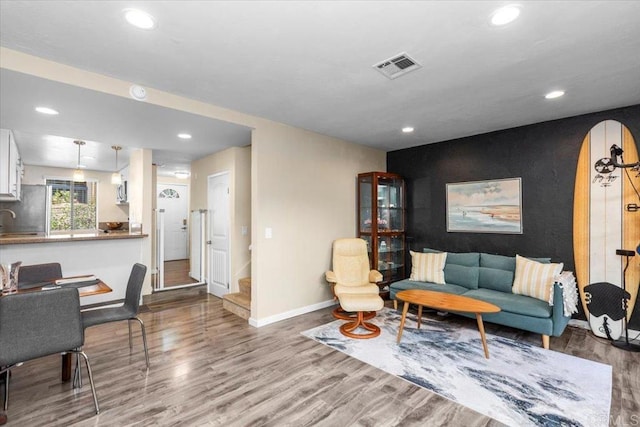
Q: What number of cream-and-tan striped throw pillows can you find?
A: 2